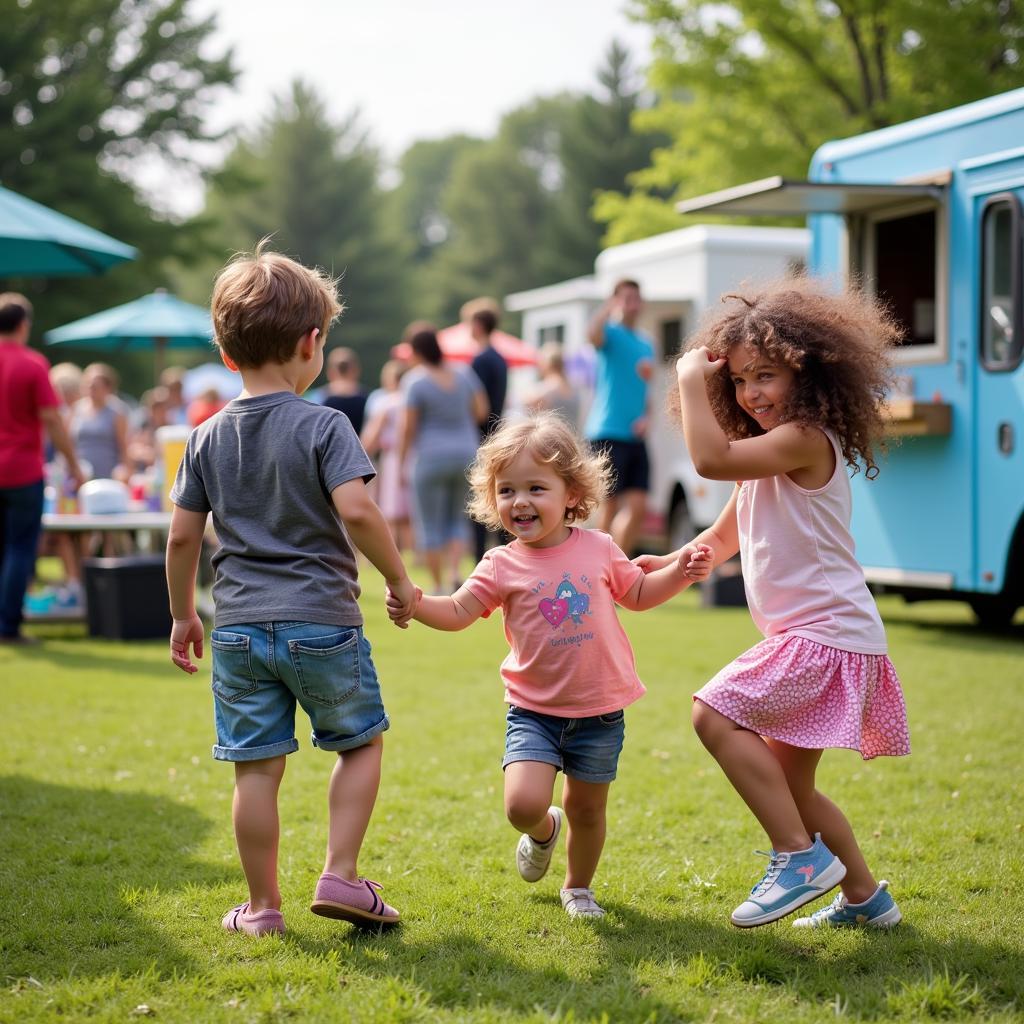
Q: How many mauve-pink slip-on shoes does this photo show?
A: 2